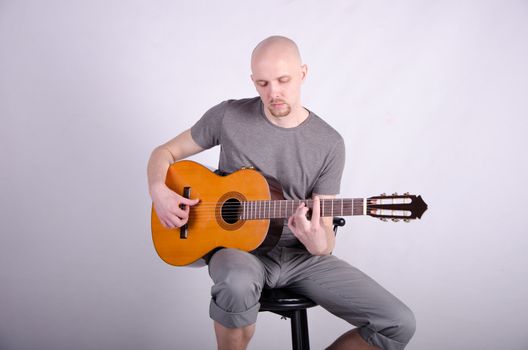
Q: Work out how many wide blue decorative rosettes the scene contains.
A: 0